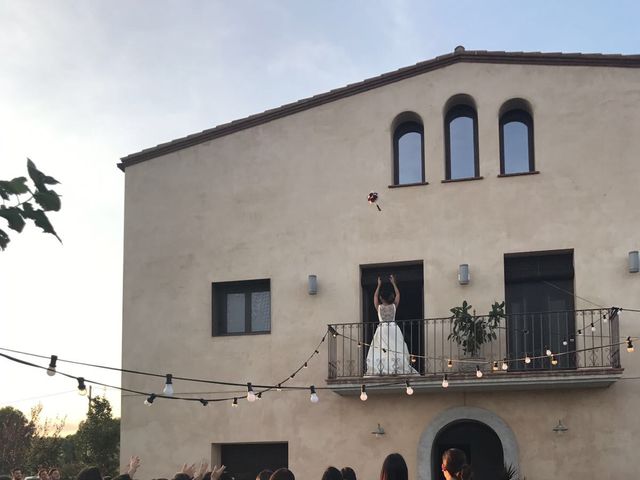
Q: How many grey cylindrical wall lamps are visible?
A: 3